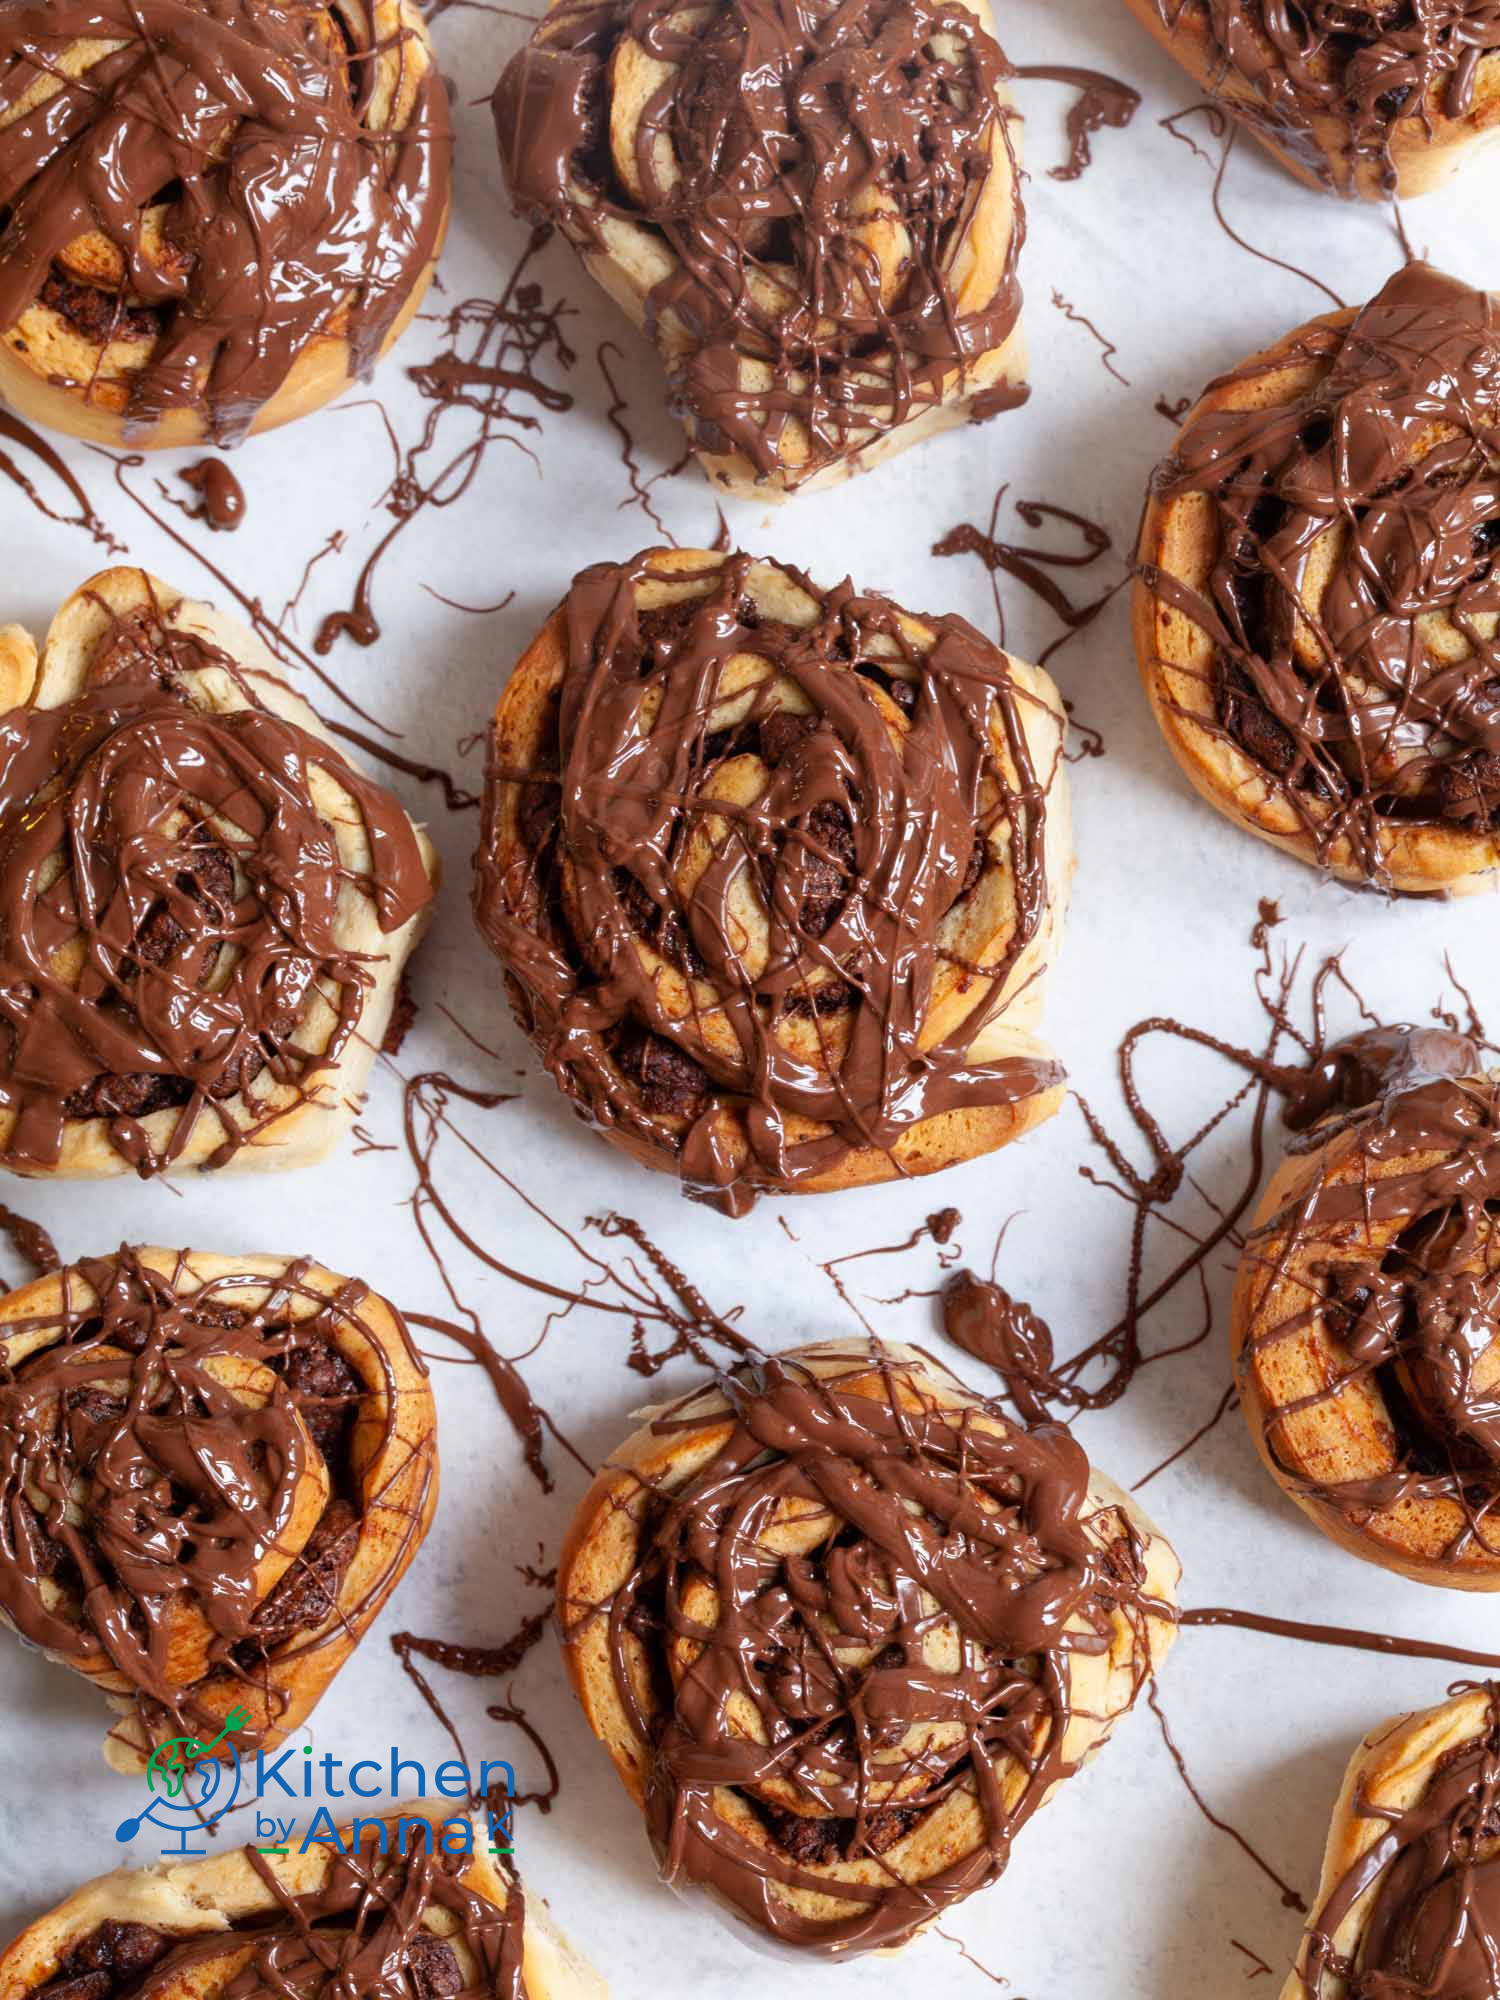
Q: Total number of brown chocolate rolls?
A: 11